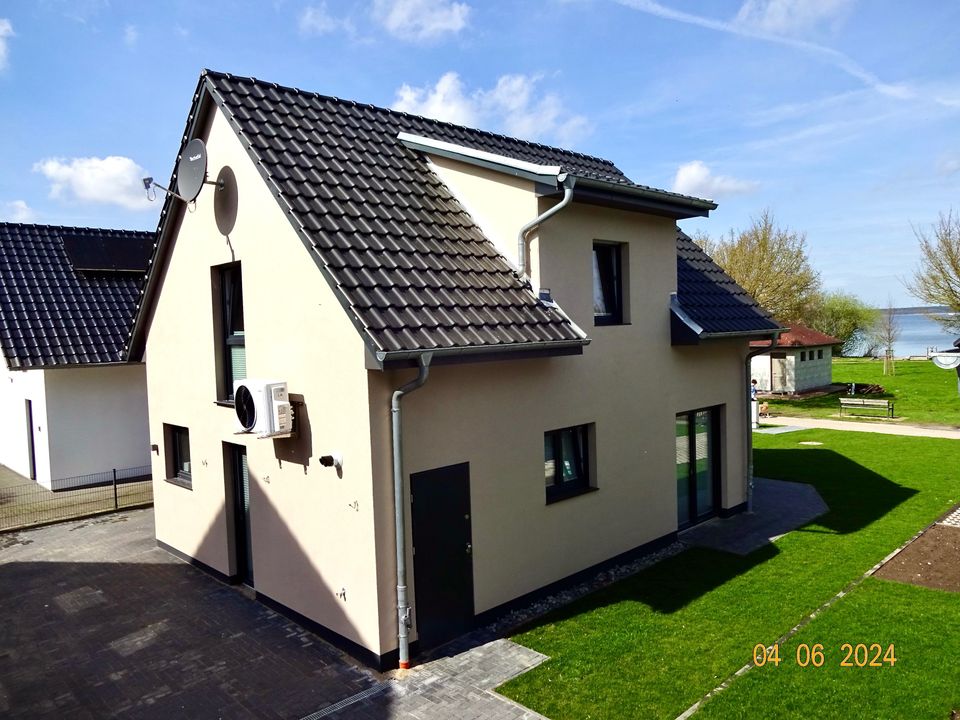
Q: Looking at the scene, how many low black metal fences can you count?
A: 1